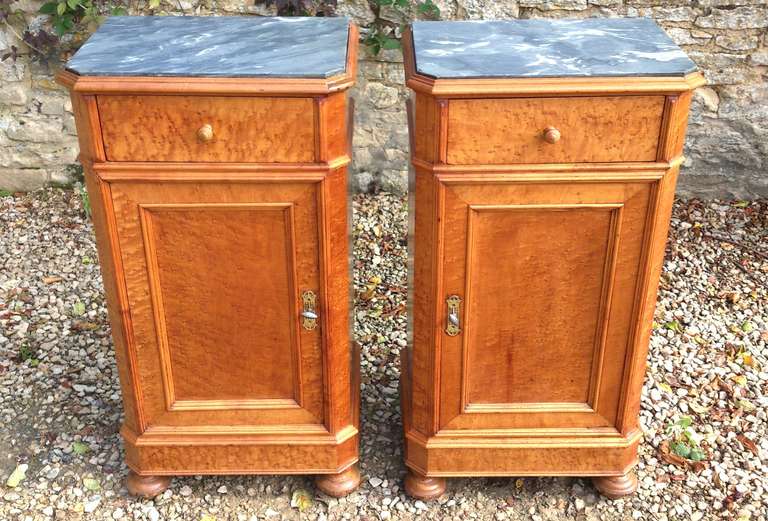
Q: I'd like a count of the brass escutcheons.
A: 2